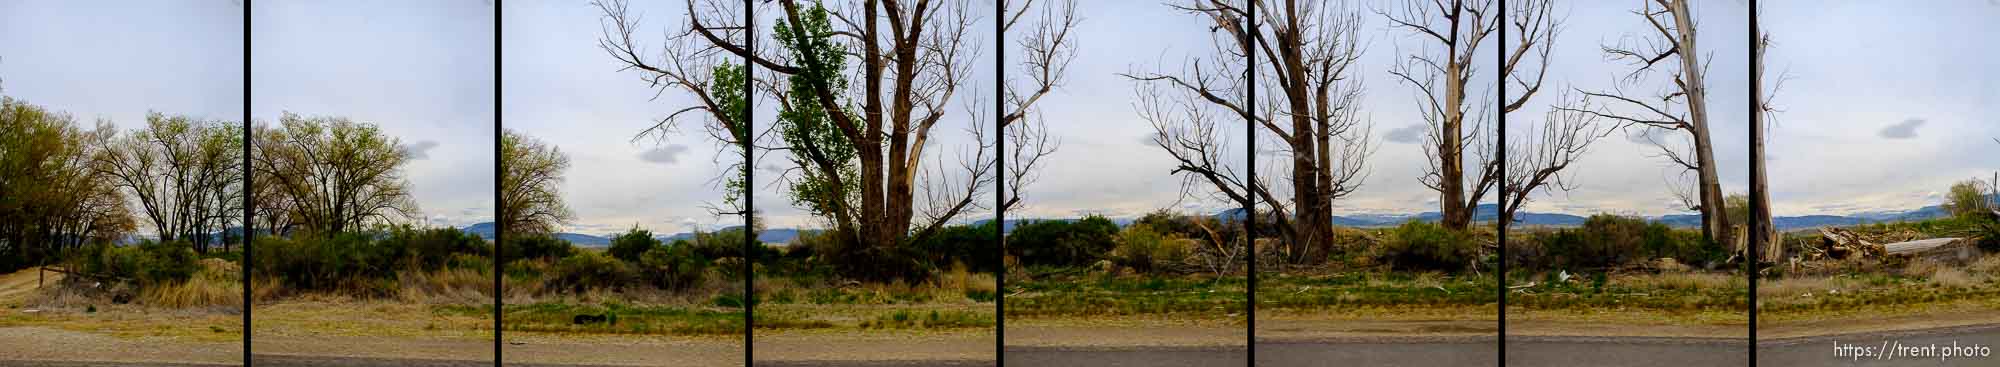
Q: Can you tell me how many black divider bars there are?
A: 7